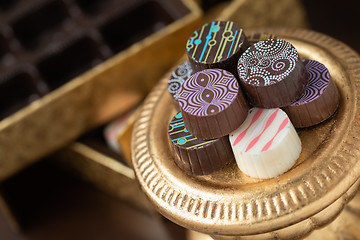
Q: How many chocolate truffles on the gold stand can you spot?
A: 7